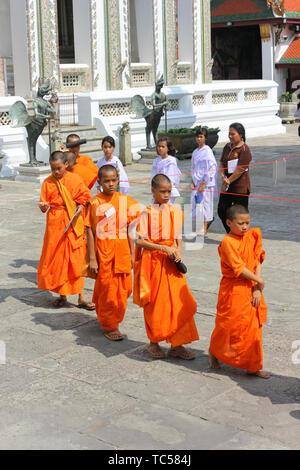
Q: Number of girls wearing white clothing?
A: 3